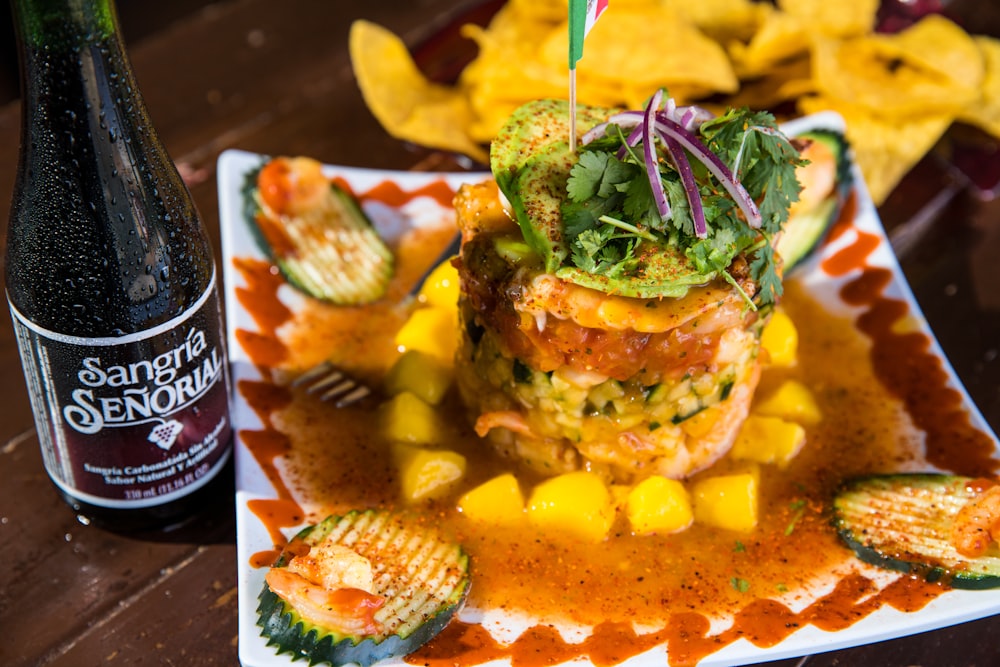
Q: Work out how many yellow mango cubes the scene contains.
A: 12